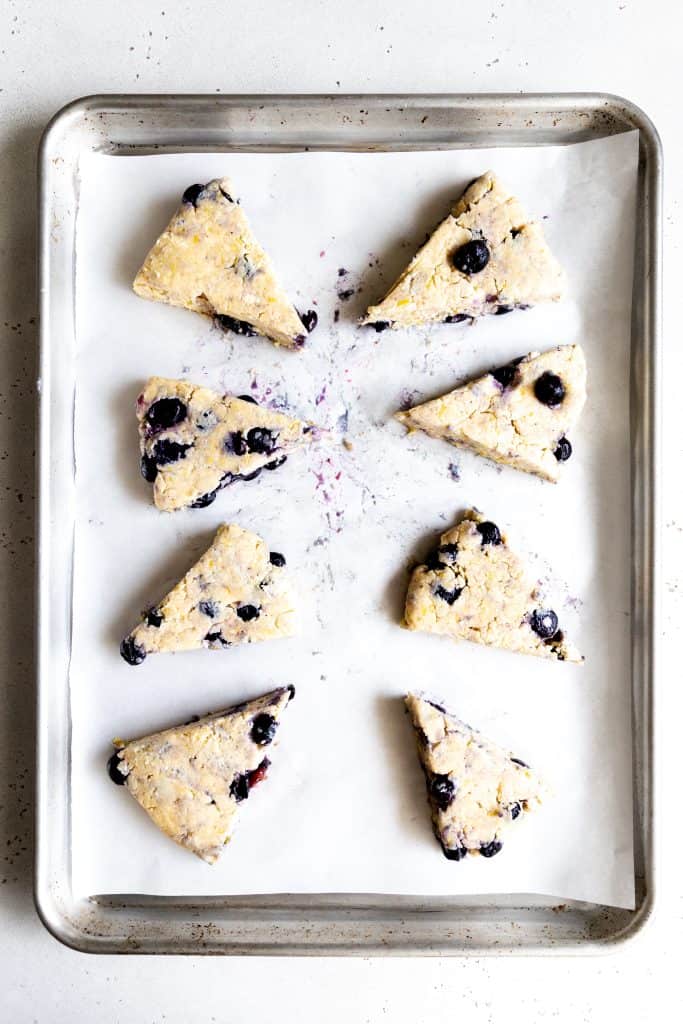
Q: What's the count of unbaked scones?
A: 8